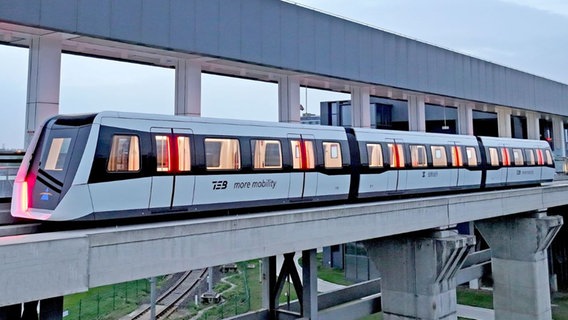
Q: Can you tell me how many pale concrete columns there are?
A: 11